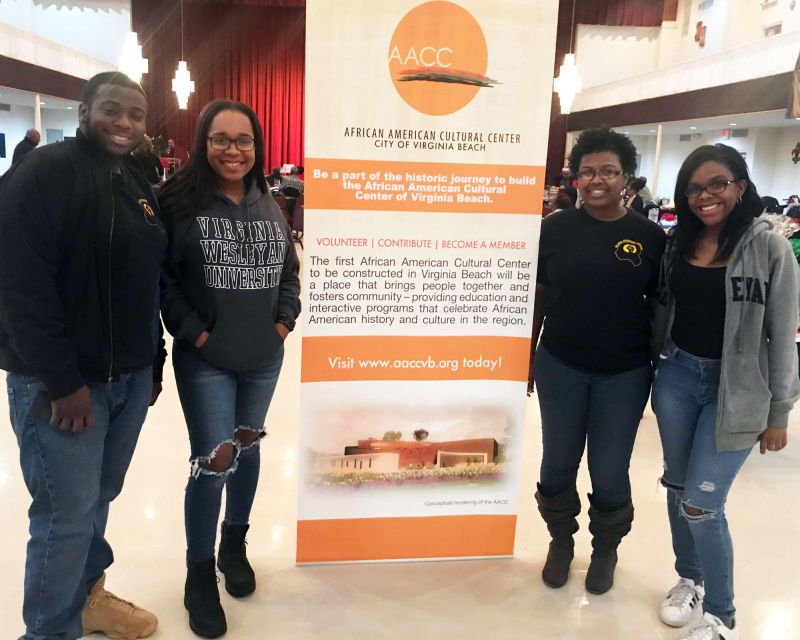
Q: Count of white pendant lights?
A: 3